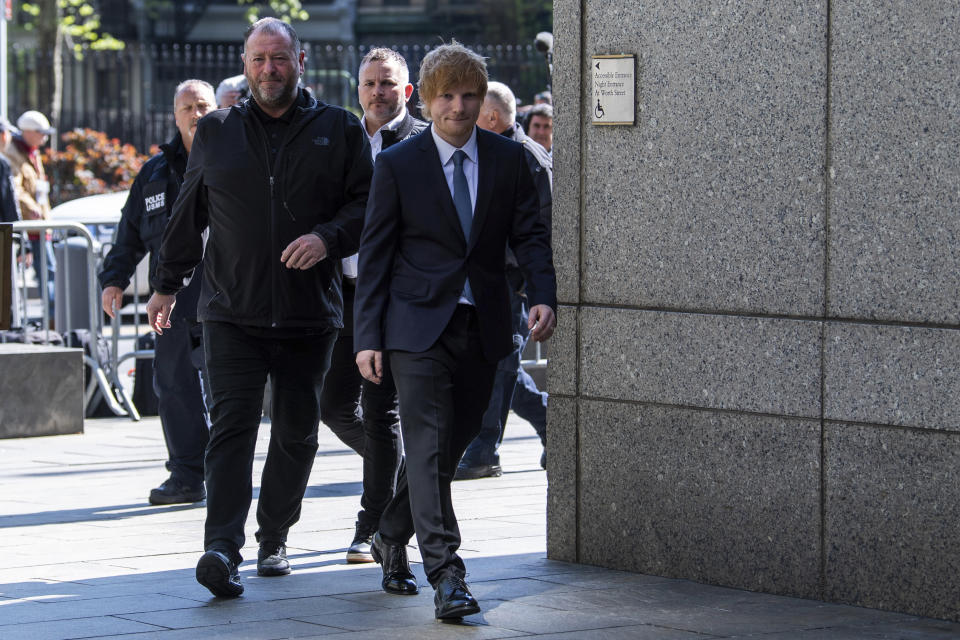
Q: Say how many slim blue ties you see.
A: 1